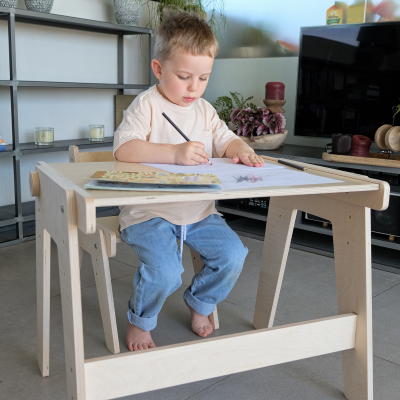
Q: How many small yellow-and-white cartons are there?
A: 2